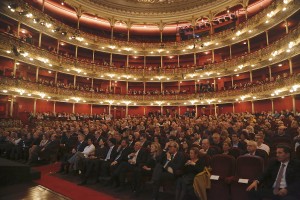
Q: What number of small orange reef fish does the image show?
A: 0